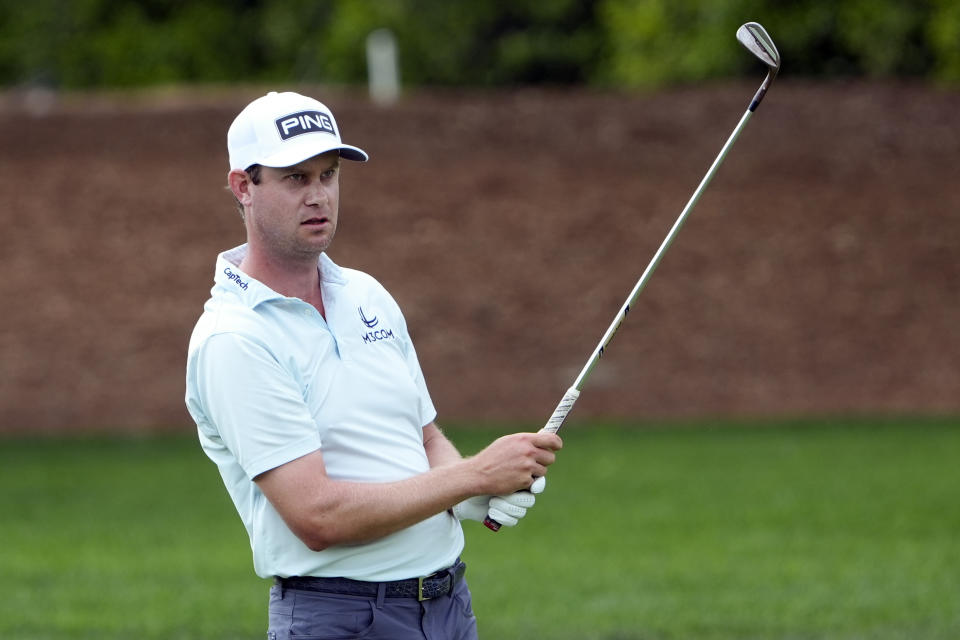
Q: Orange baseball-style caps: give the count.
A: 0